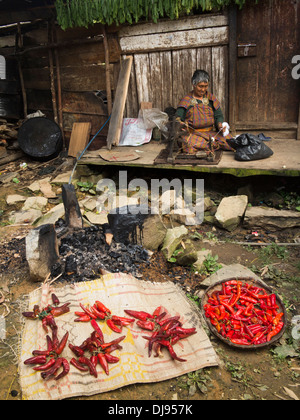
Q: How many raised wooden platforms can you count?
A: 1